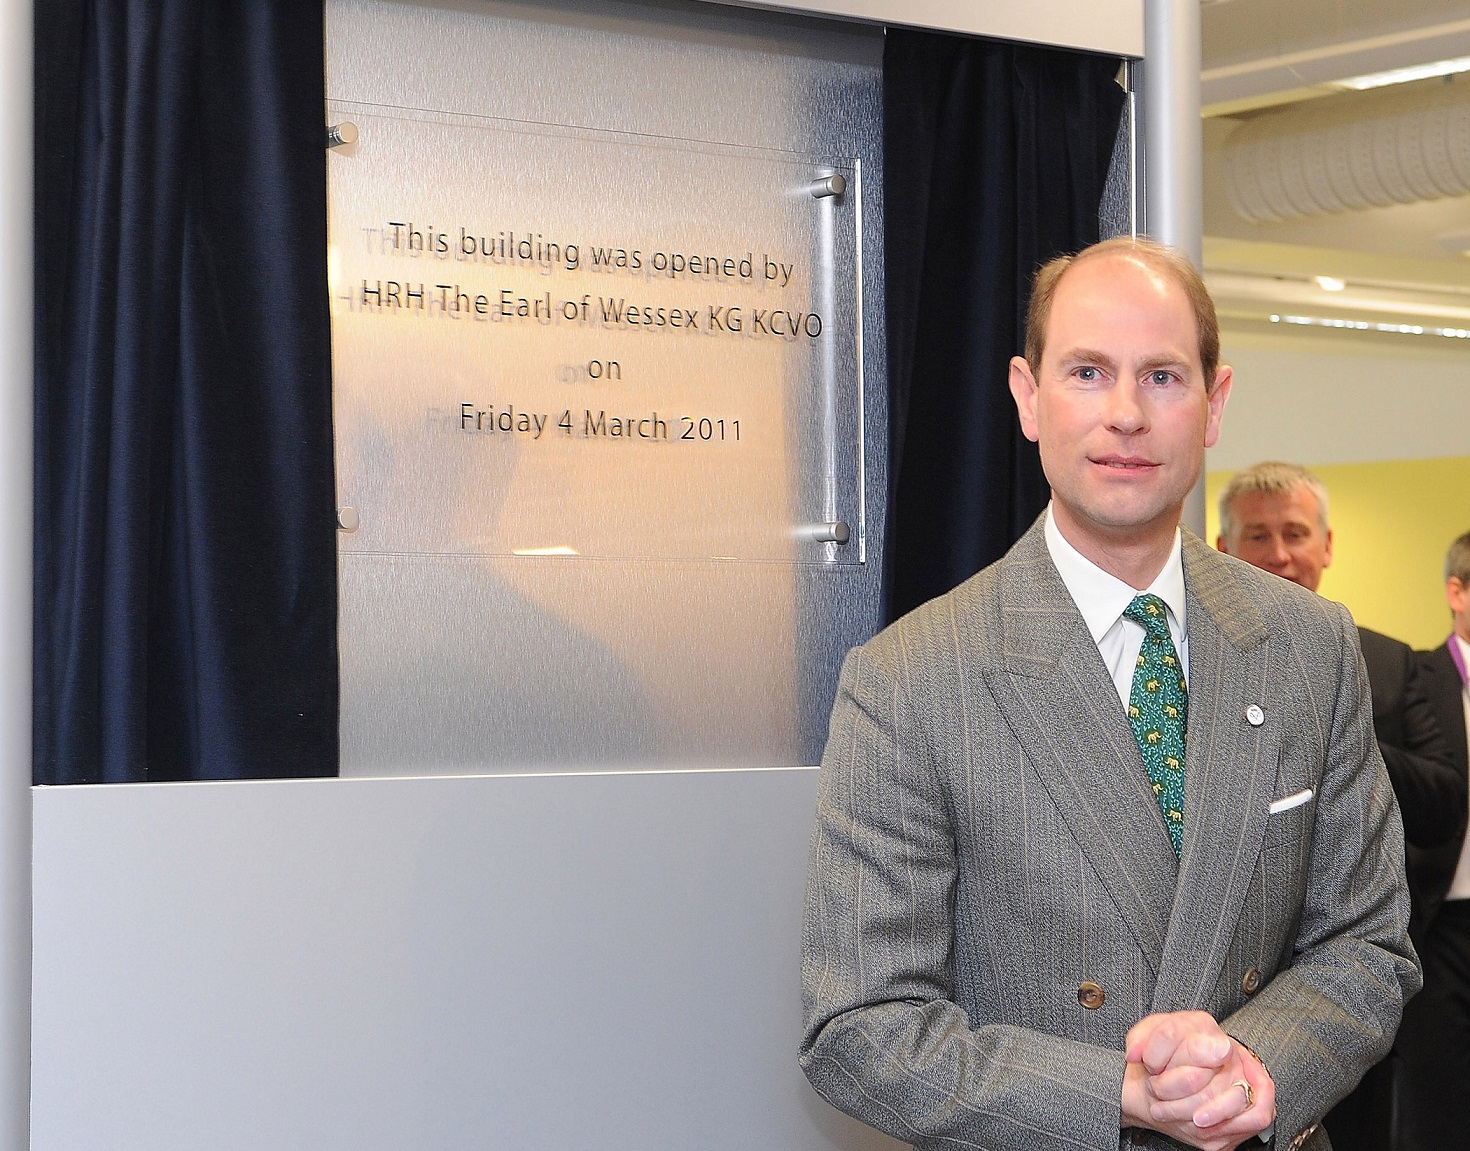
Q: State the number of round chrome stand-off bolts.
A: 4